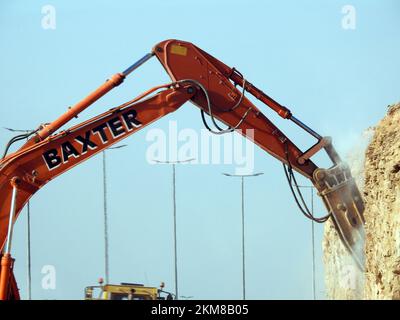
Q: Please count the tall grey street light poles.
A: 5